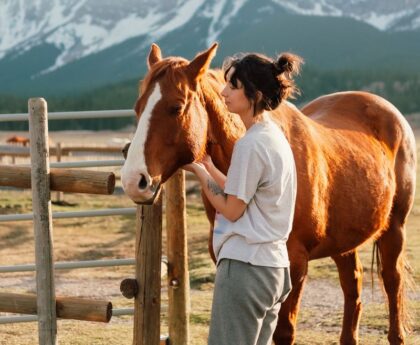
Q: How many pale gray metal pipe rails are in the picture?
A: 5